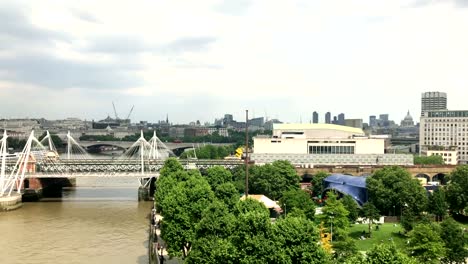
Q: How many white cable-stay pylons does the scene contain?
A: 6